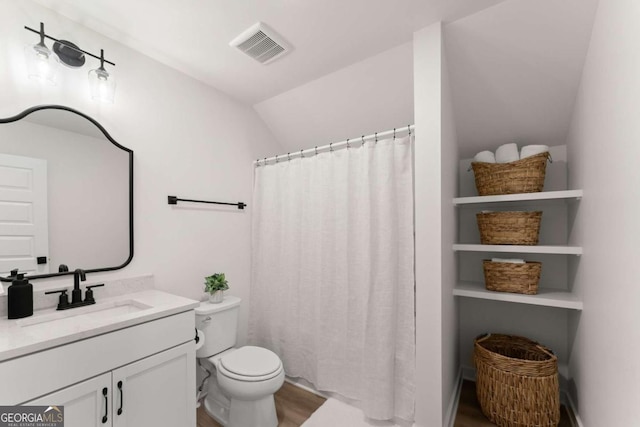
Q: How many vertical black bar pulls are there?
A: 2